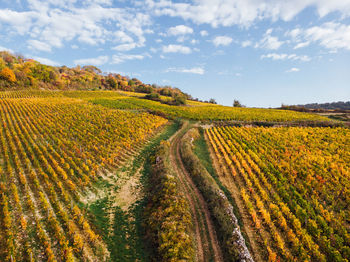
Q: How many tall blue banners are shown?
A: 0